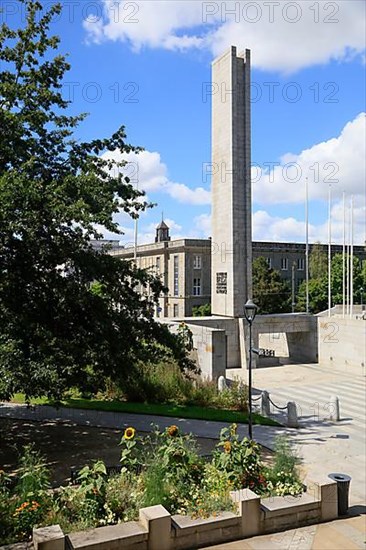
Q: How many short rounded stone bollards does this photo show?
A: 4